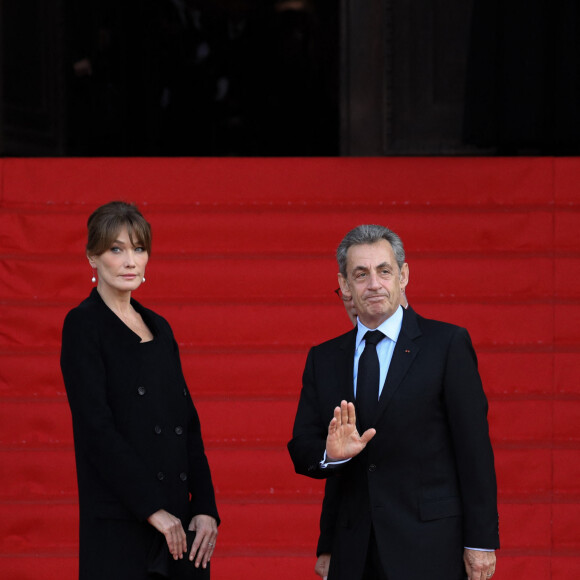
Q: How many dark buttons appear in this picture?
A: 7